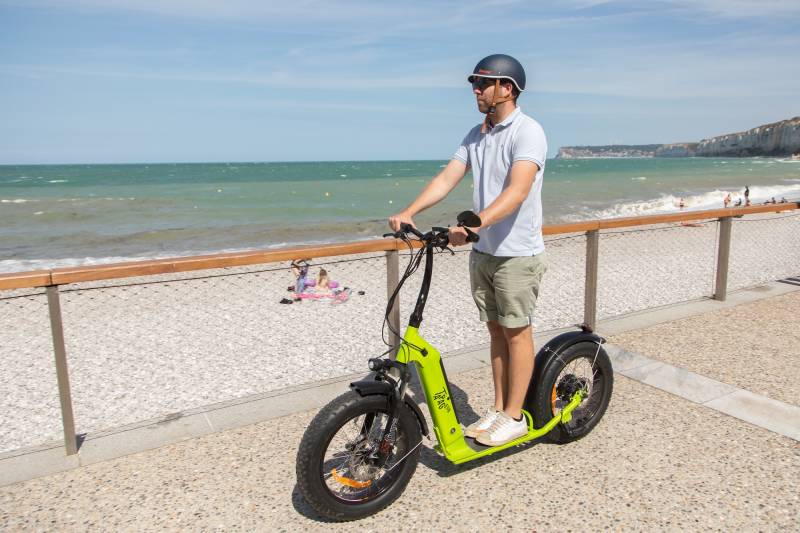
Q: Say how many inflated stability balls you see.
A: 0